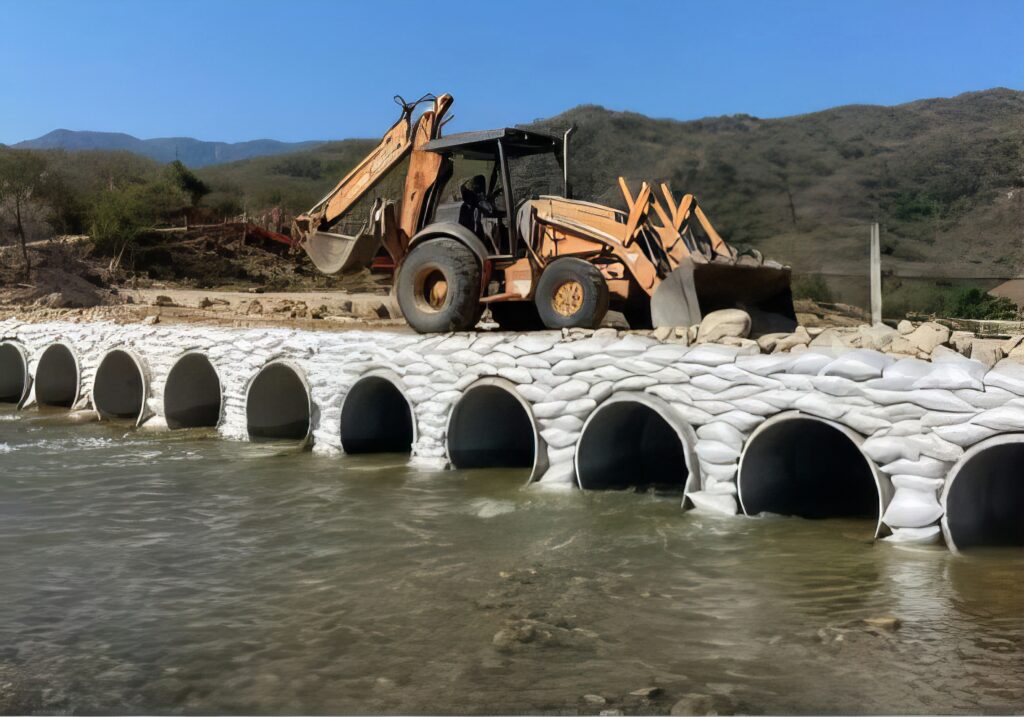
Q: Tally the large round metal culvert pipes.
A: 10